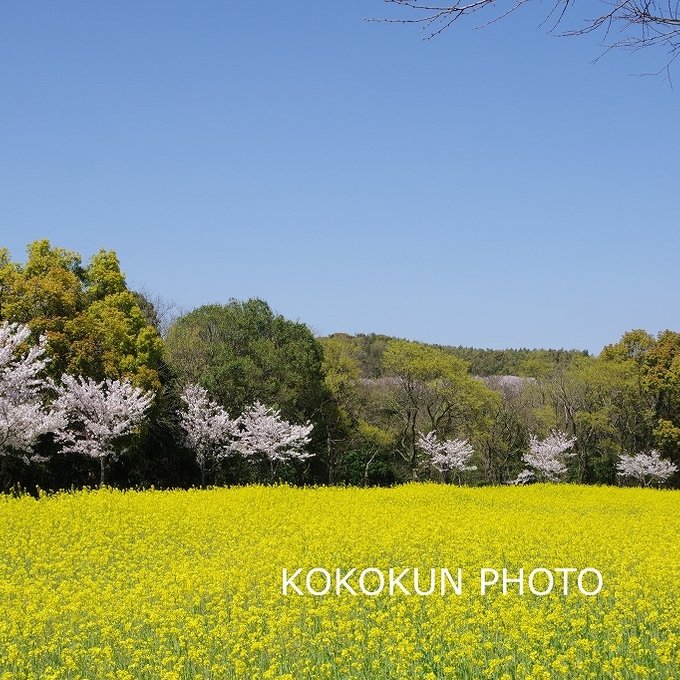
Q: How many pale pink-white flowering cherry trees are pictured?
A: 7